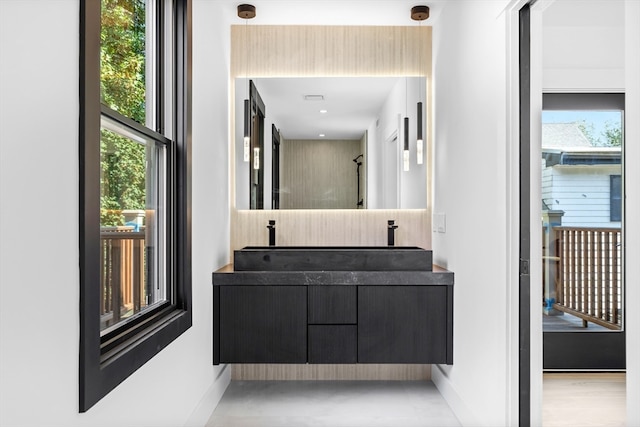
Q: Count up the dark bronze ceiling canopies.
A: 2